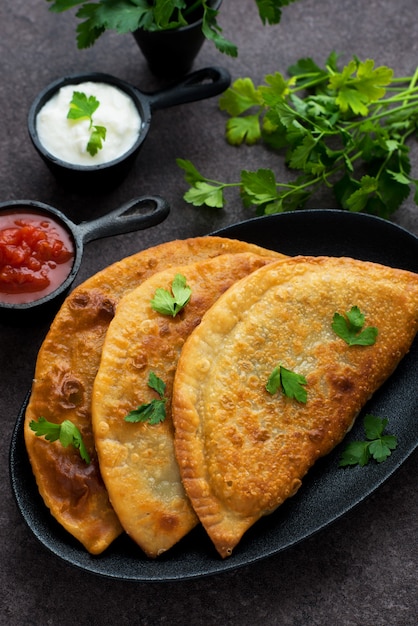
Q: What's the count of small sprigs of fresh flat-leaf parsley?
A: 7